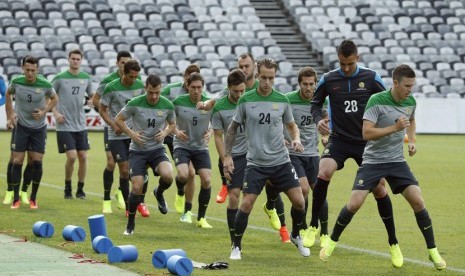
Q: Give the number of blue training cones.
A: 7